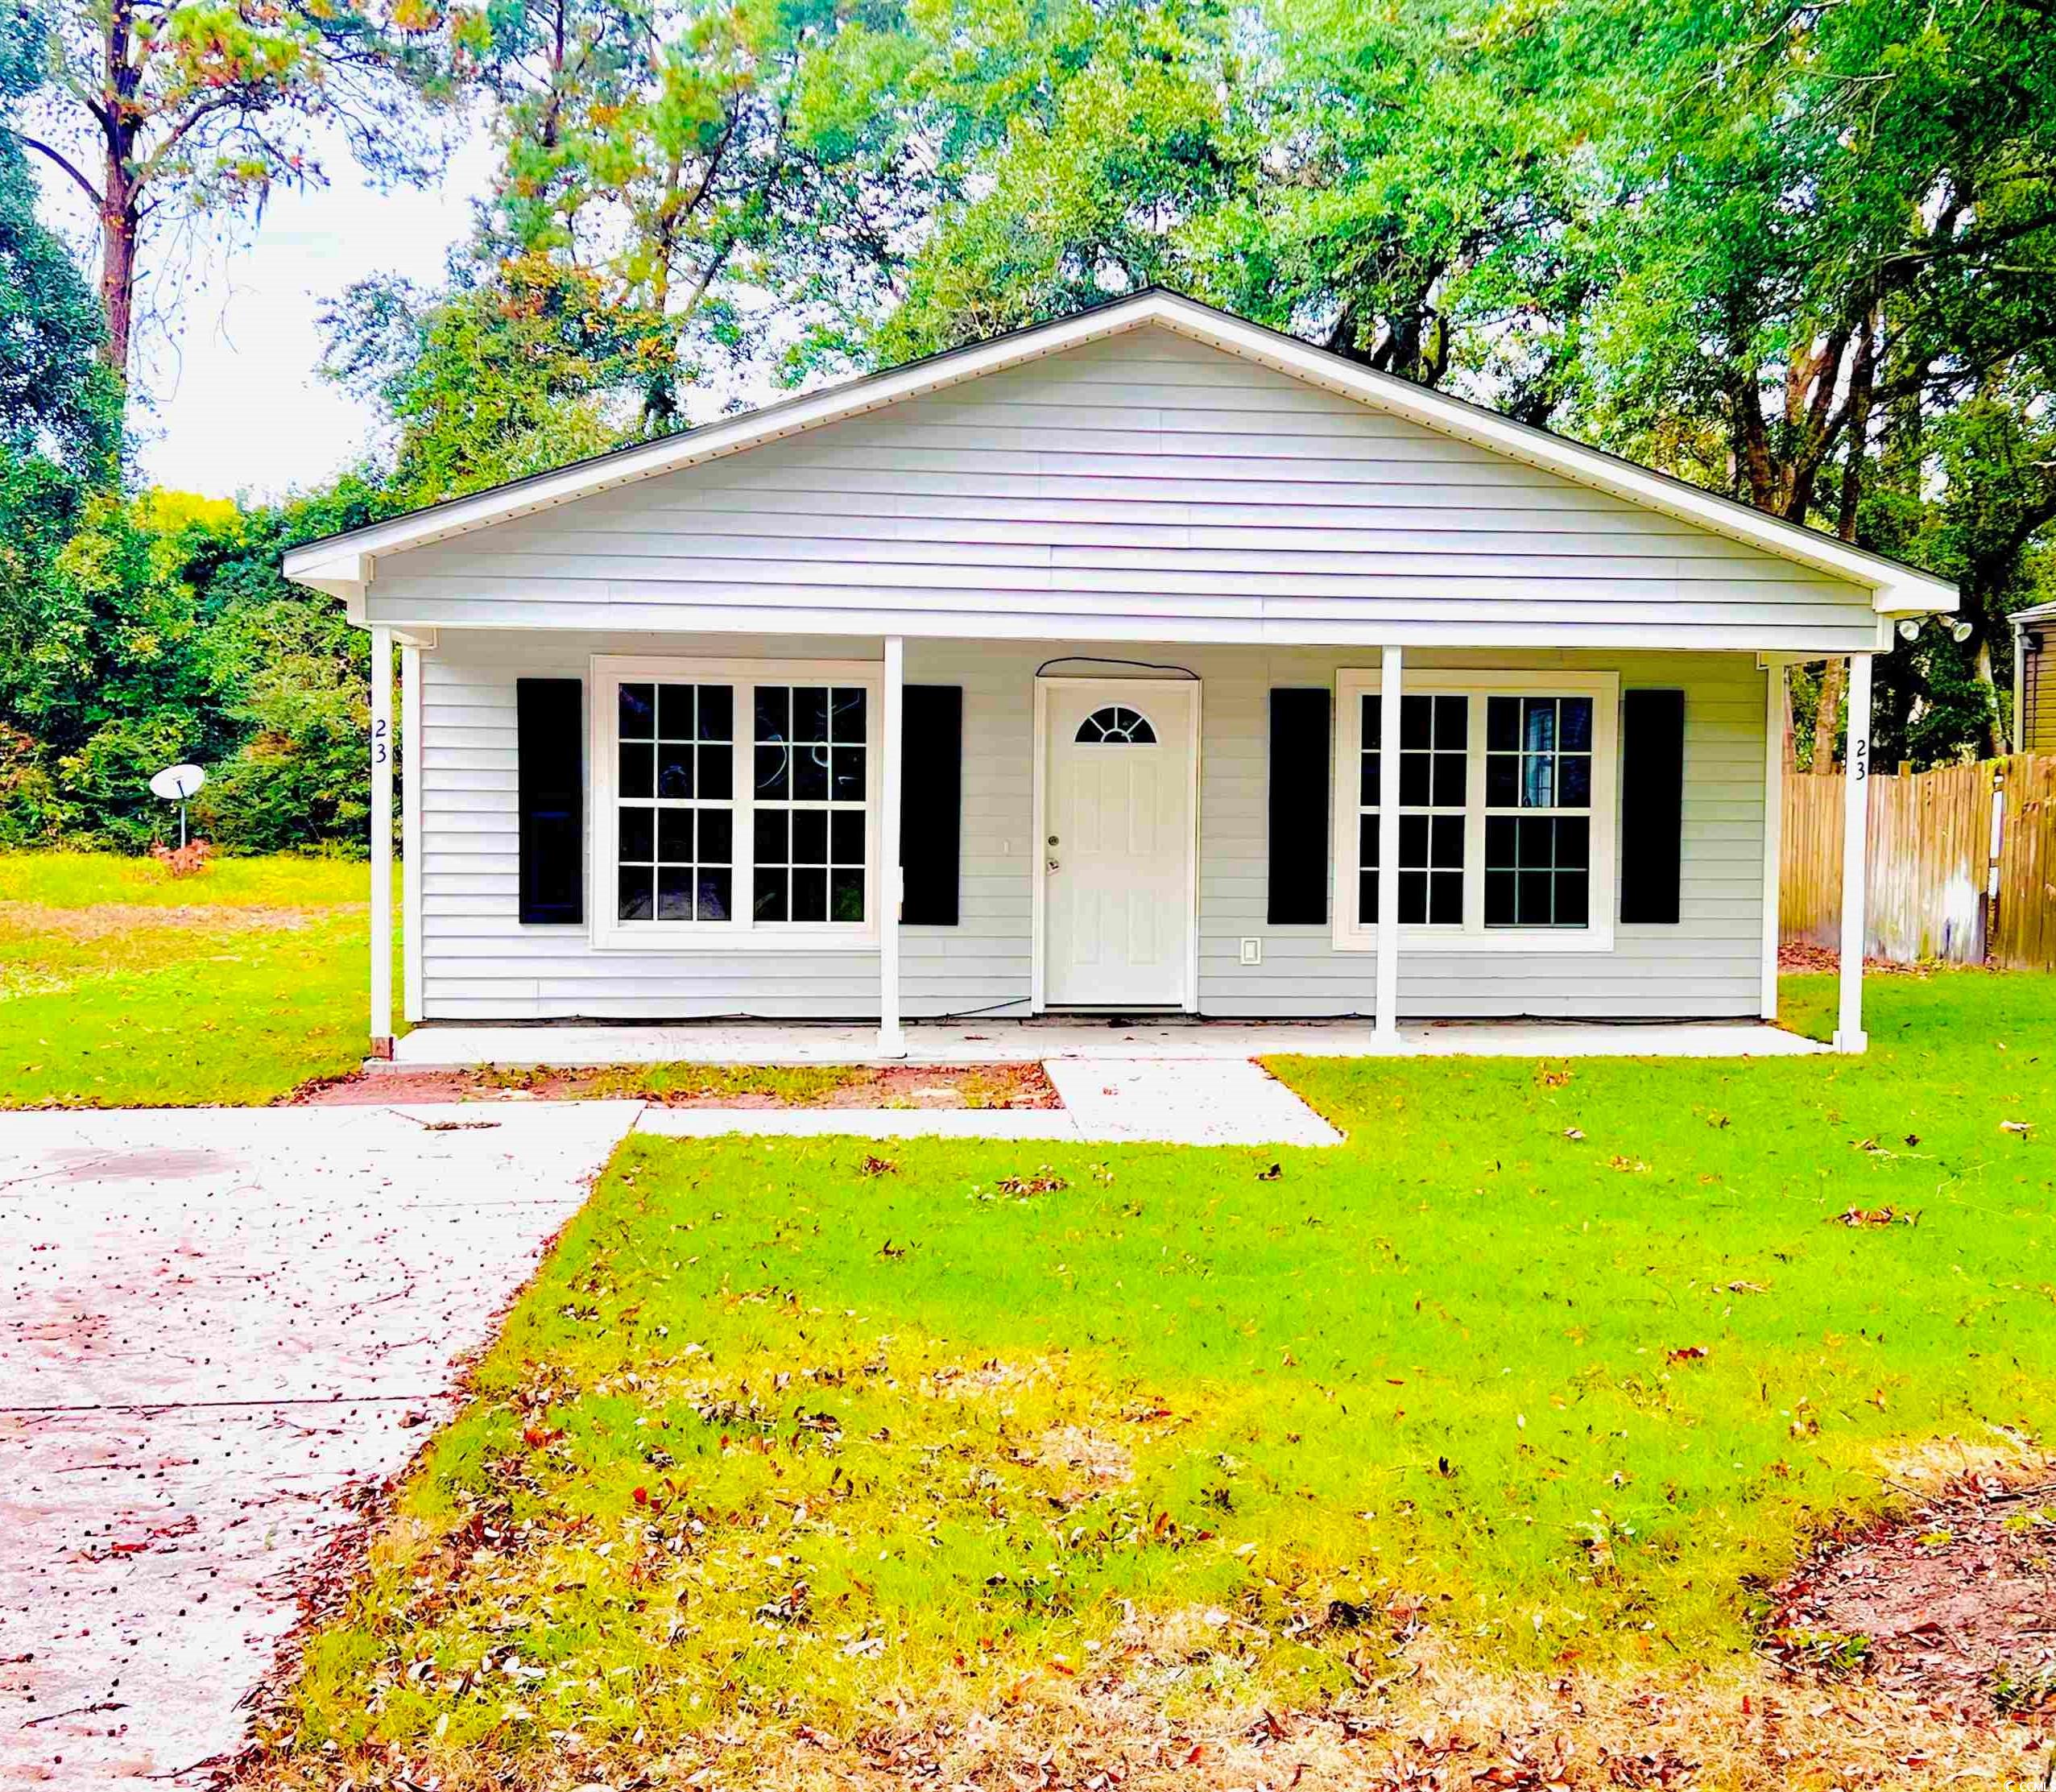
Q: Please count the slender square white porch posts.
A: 4